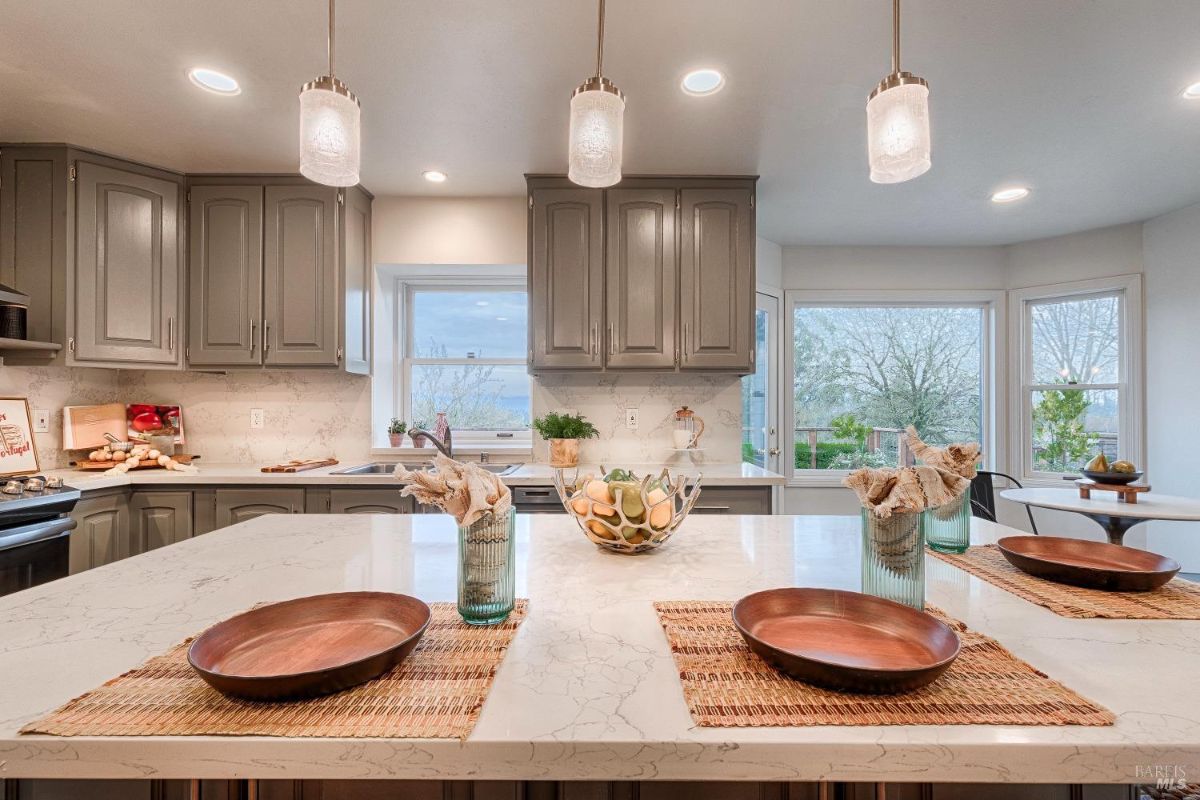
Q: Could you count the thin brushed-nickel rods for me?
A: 3